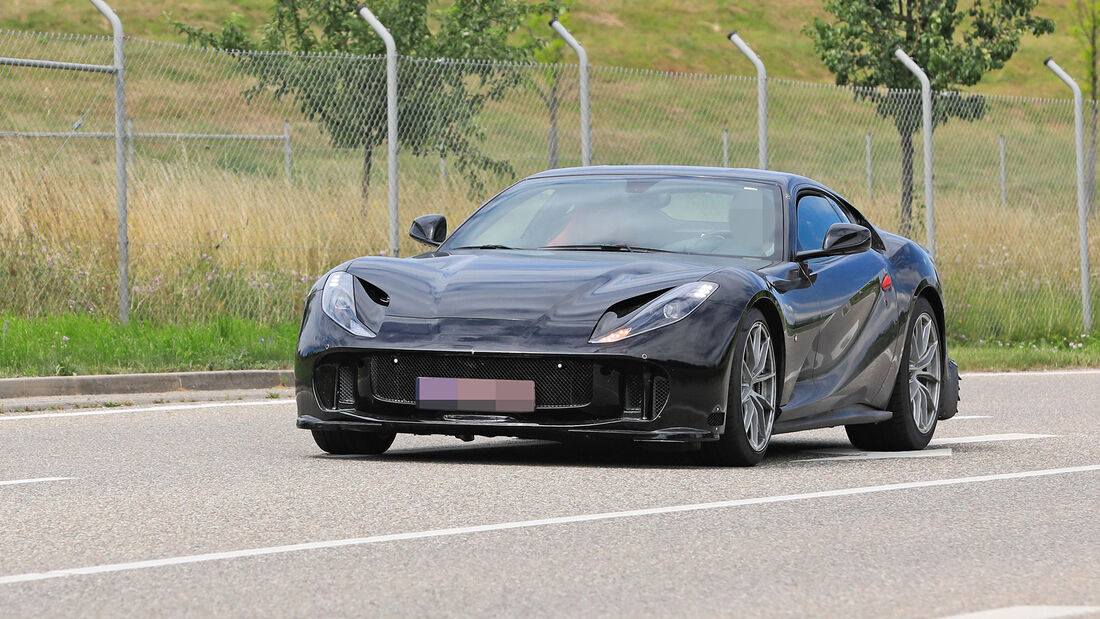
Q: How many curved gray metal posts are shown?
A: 6